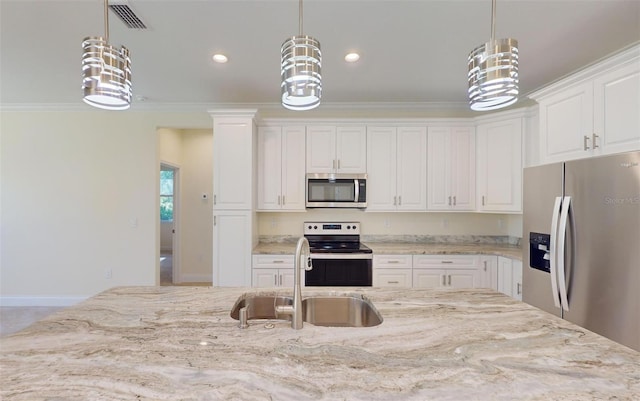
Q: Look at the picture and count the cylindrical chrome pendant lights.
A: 3